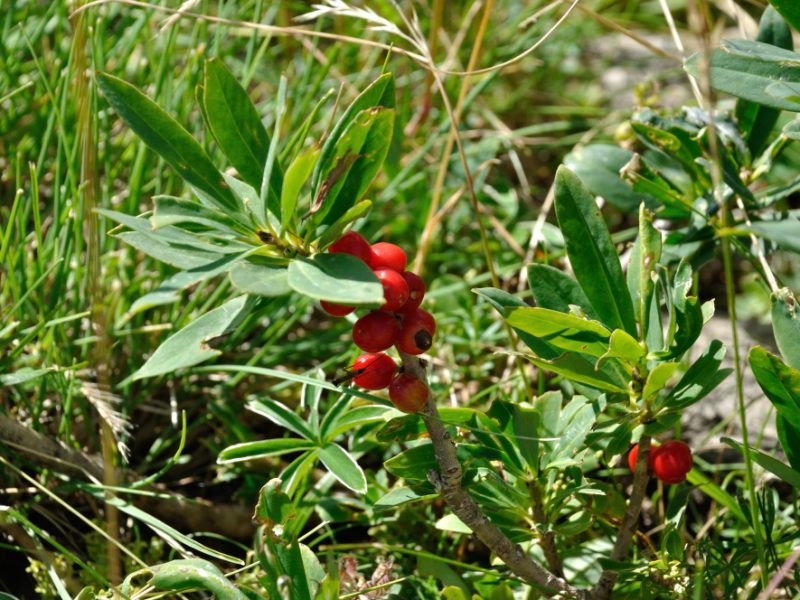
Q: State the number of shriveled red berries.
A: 0